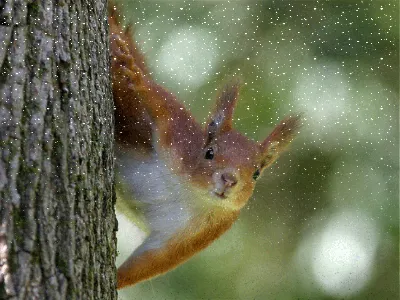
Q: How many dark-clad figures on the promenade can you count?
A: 0